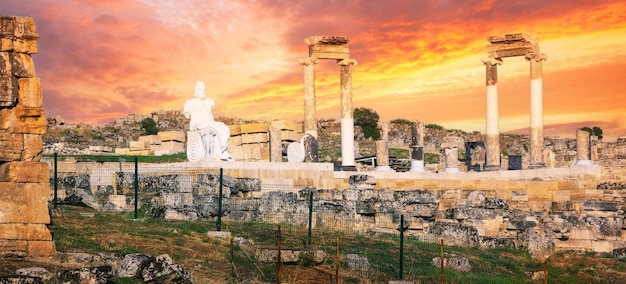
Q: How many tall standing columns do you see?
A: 4